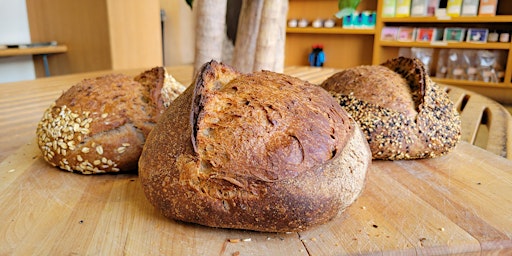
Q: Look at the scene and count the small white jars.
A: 4